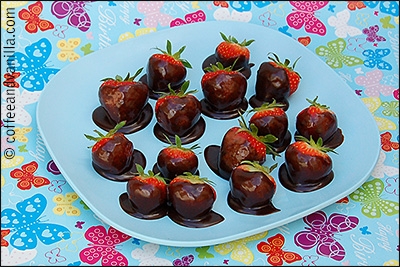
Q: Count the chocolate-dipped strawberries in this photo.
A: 15